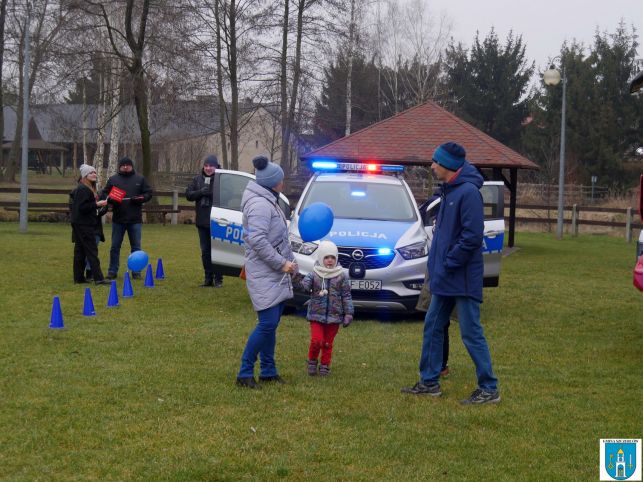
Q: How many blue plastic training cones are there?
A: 6